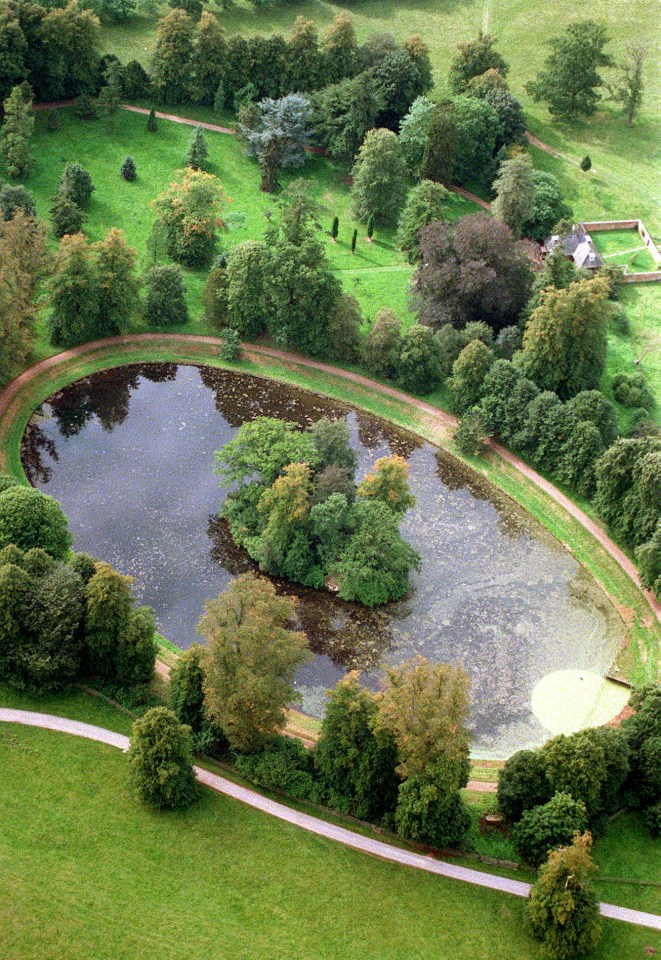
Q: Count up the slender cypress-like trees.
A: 3